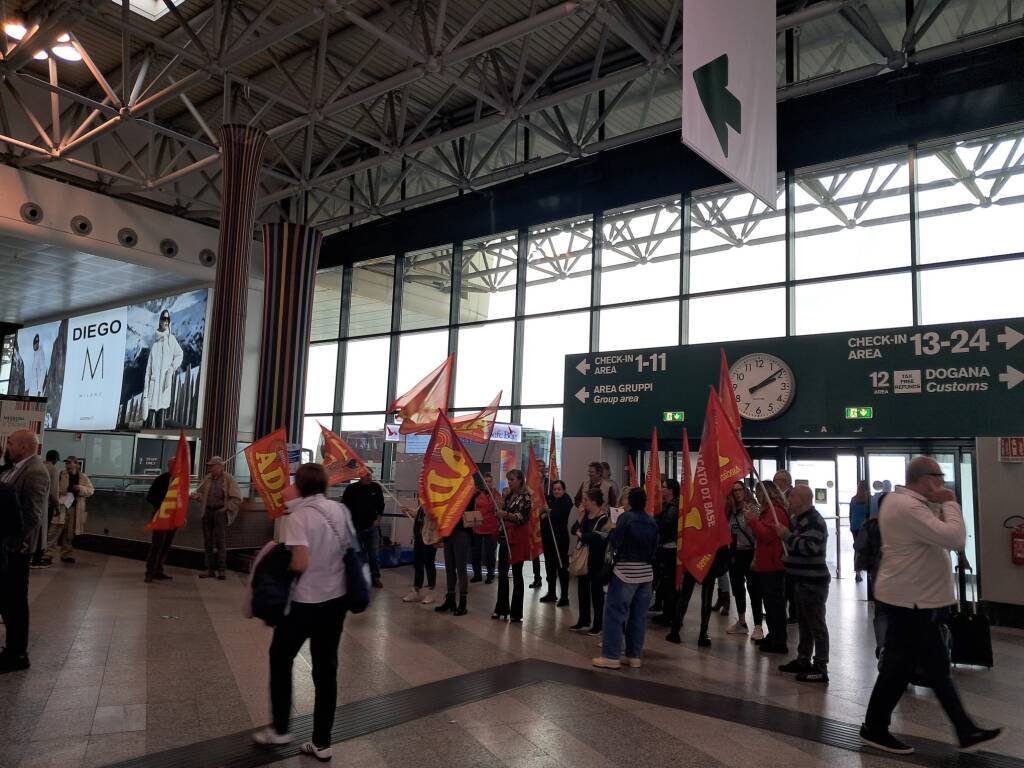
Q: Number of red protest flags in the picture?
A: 13